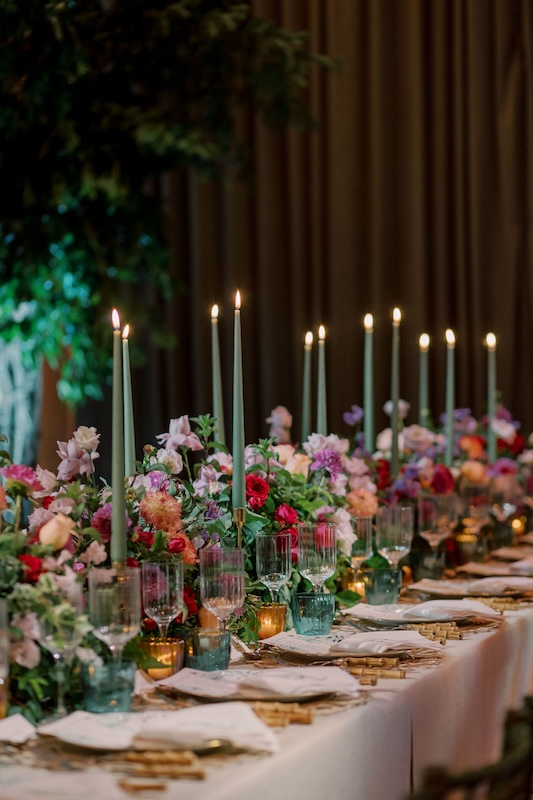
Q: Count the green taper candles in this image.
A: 11